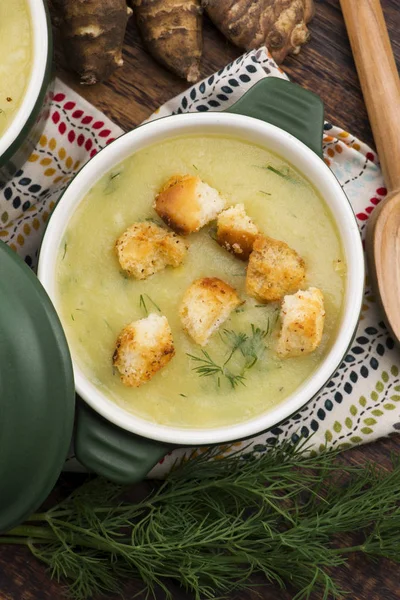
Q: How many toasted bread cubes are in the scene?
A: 7